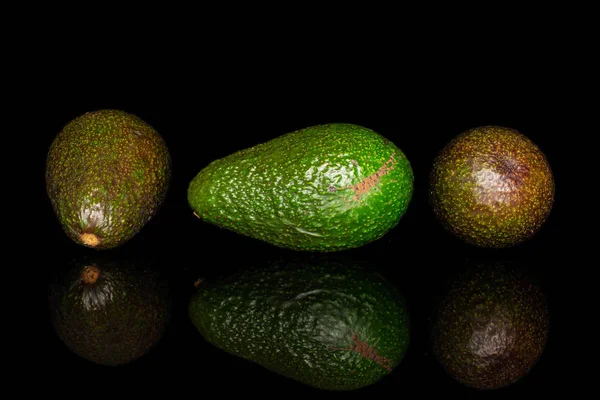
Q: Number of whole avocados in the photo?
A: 3